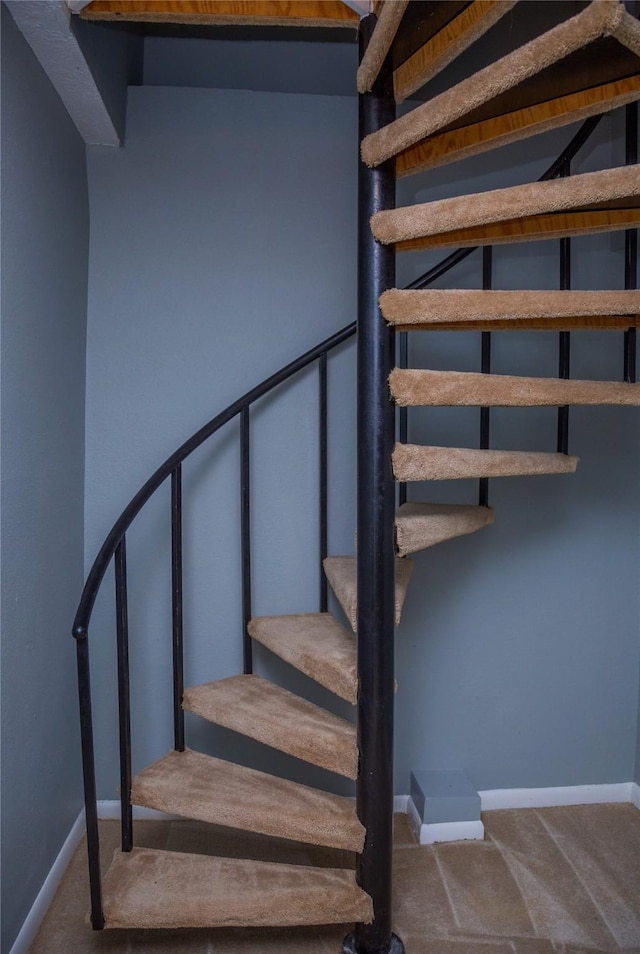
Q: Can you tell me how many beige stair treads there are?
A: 12